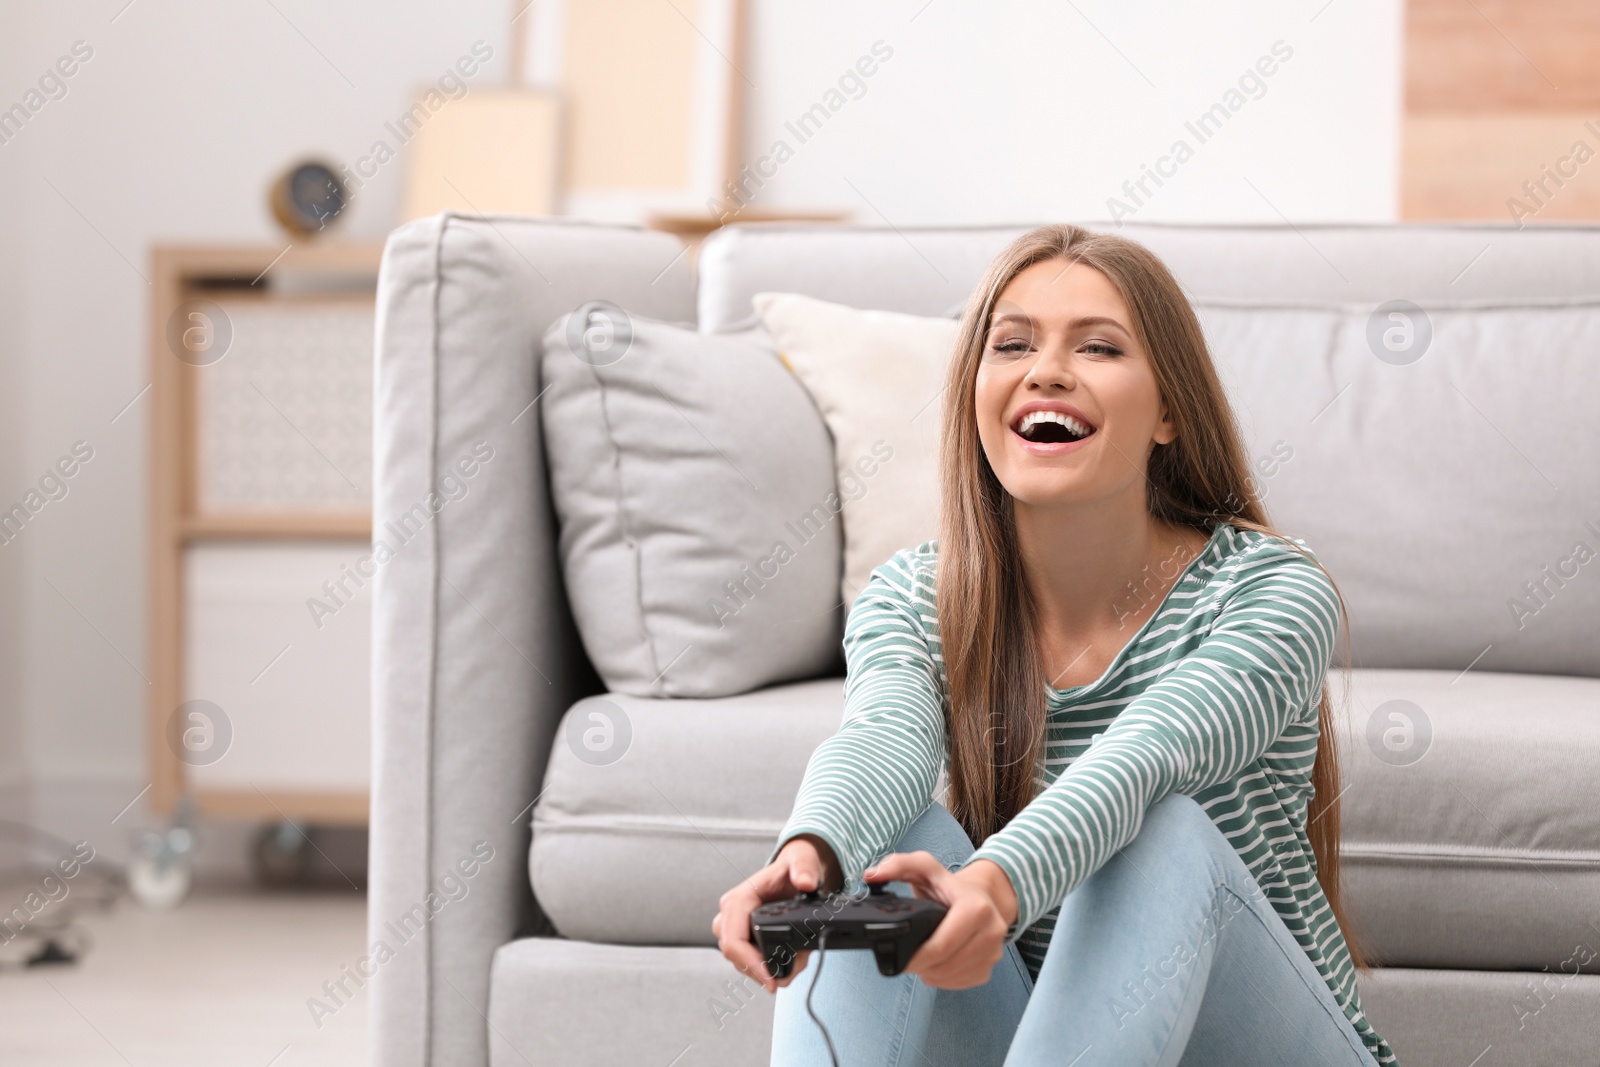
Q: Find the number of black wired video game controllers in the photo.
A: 1